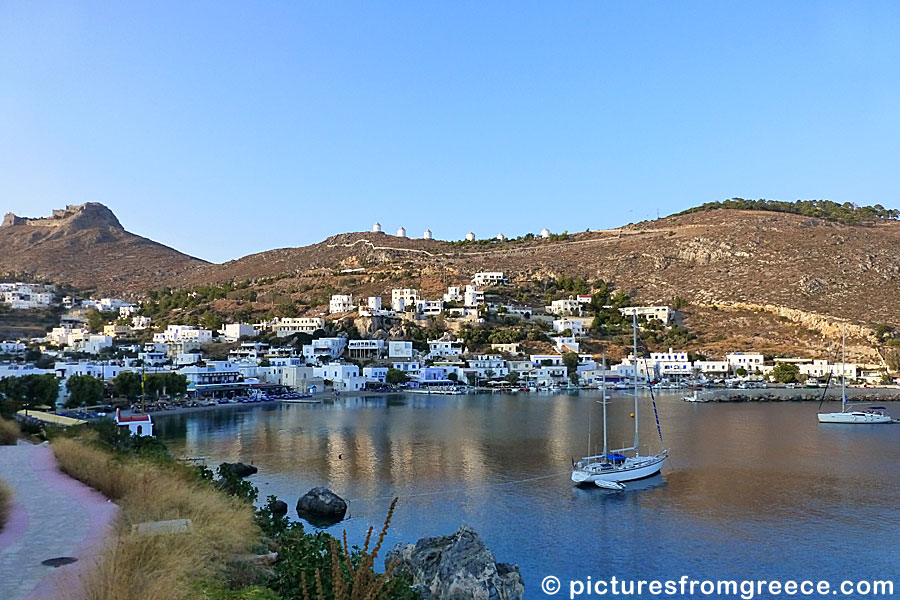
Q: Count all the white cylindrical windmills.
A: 6